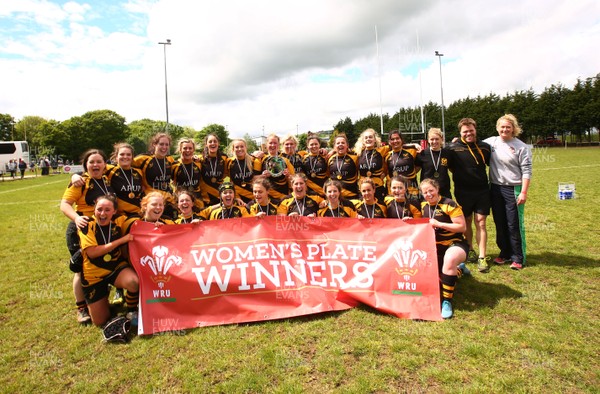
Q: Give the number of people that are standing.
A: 15